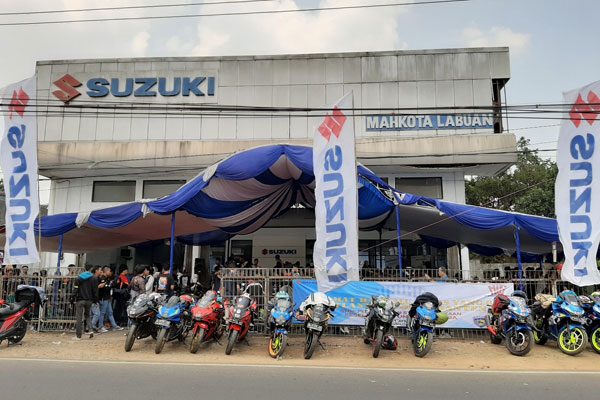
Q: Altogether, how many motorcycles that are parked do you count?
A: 12